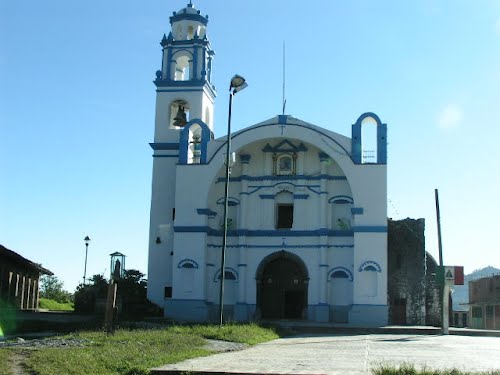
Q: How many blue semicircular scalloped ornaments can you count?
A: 6